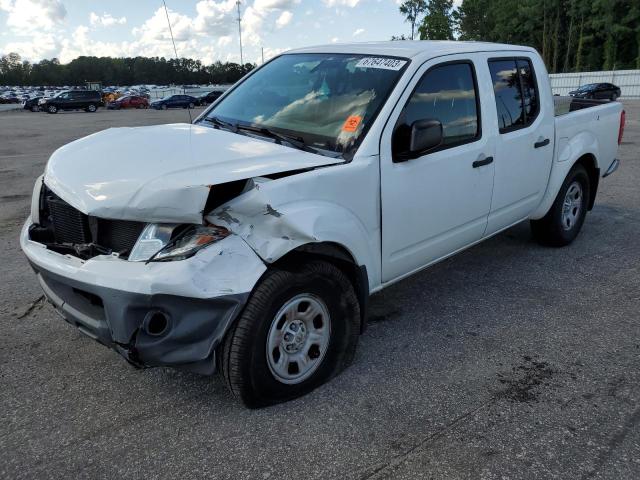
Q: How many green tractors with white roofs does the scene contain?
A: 0